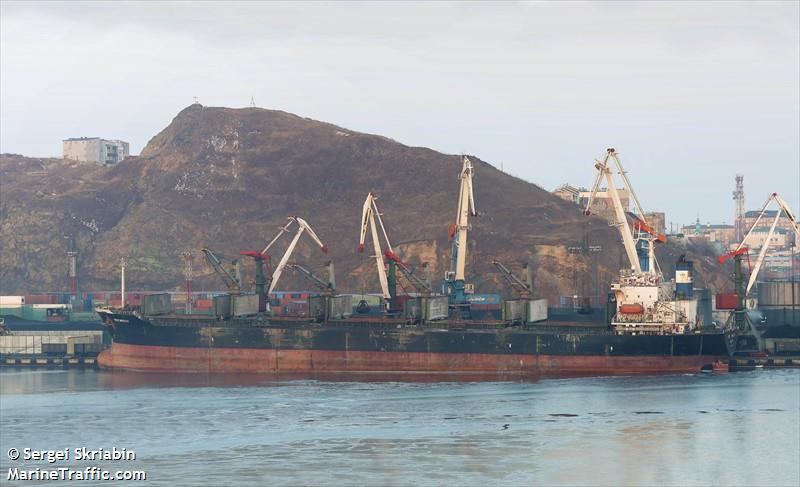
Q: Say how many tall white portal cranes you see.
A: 5